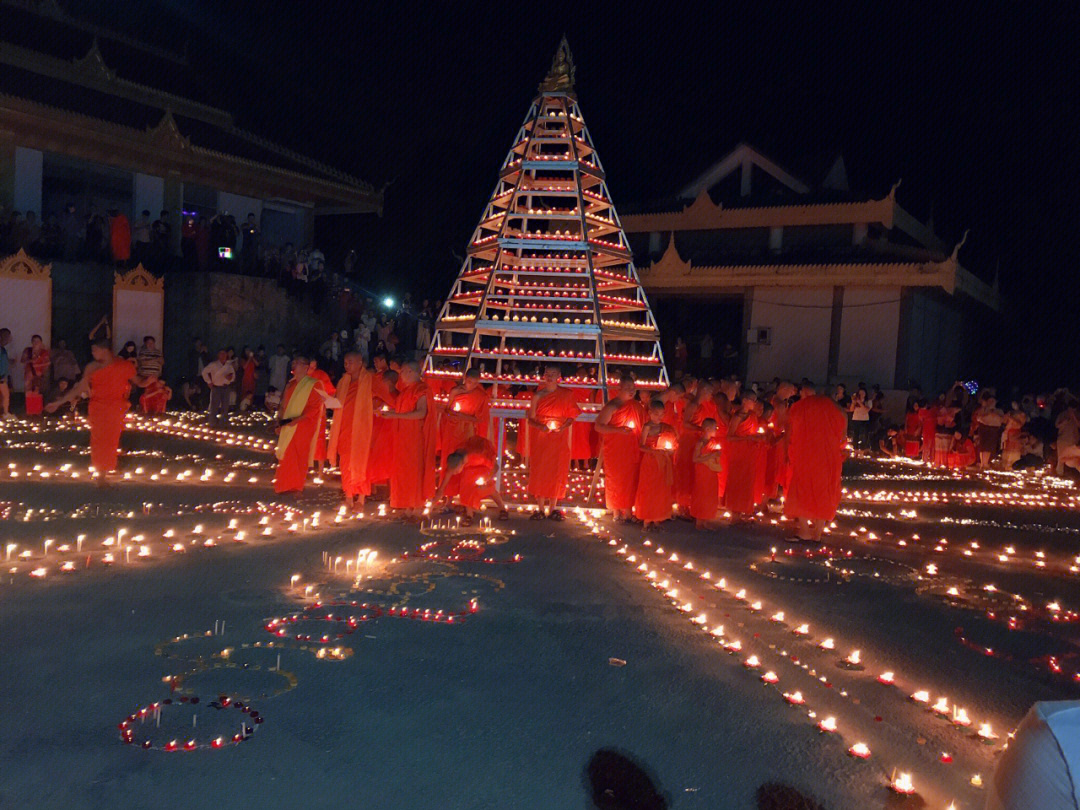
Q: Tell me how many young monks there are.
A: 2